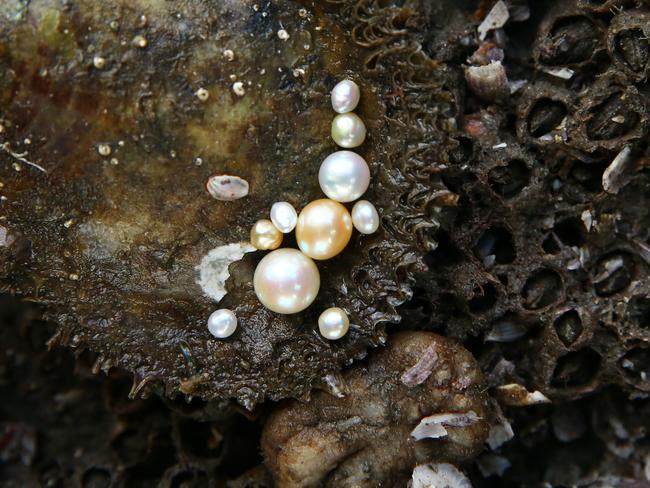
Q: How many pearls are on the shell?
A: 10